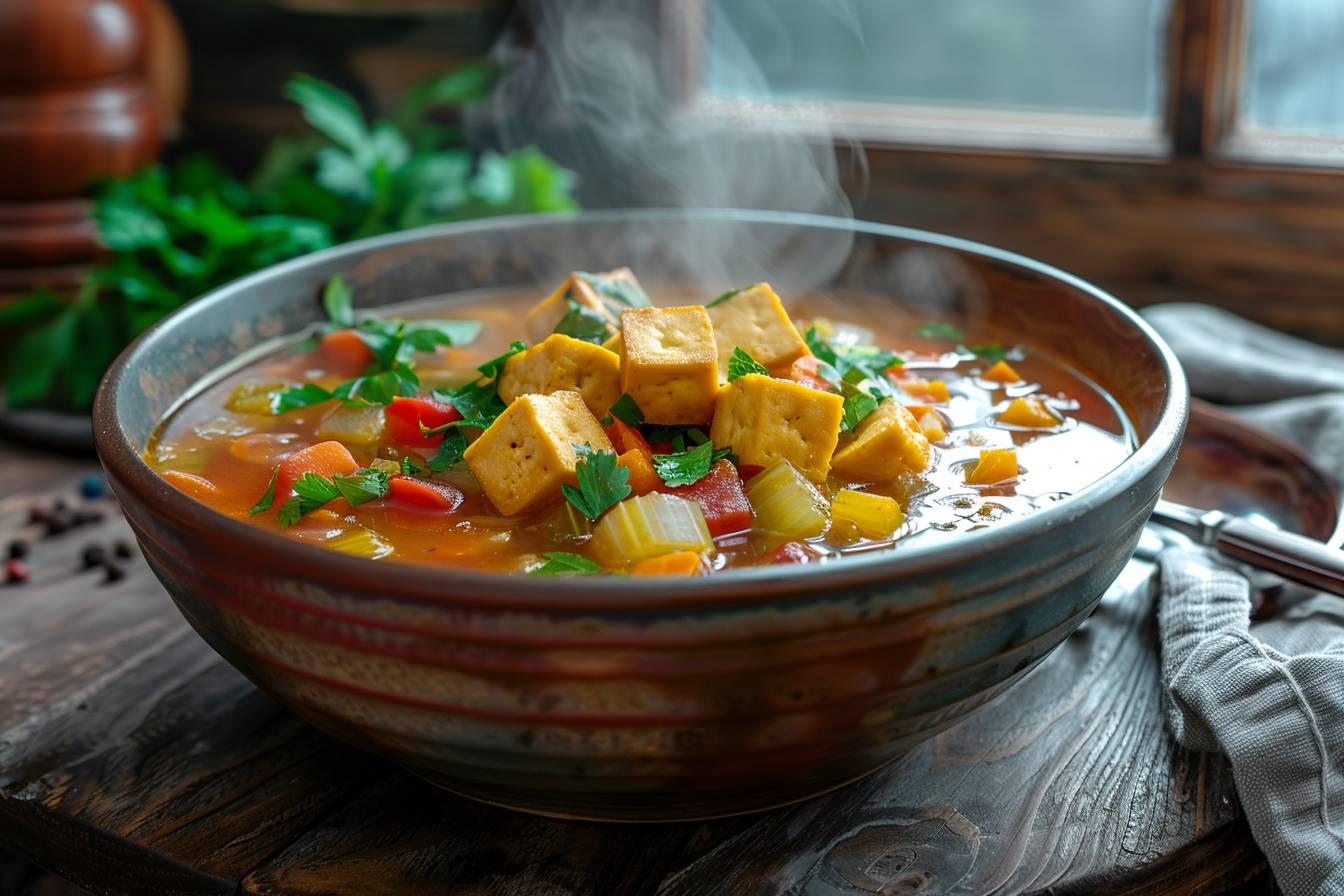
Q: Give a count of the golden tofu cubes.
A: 7